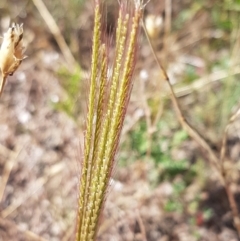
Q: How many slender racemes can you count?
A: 5